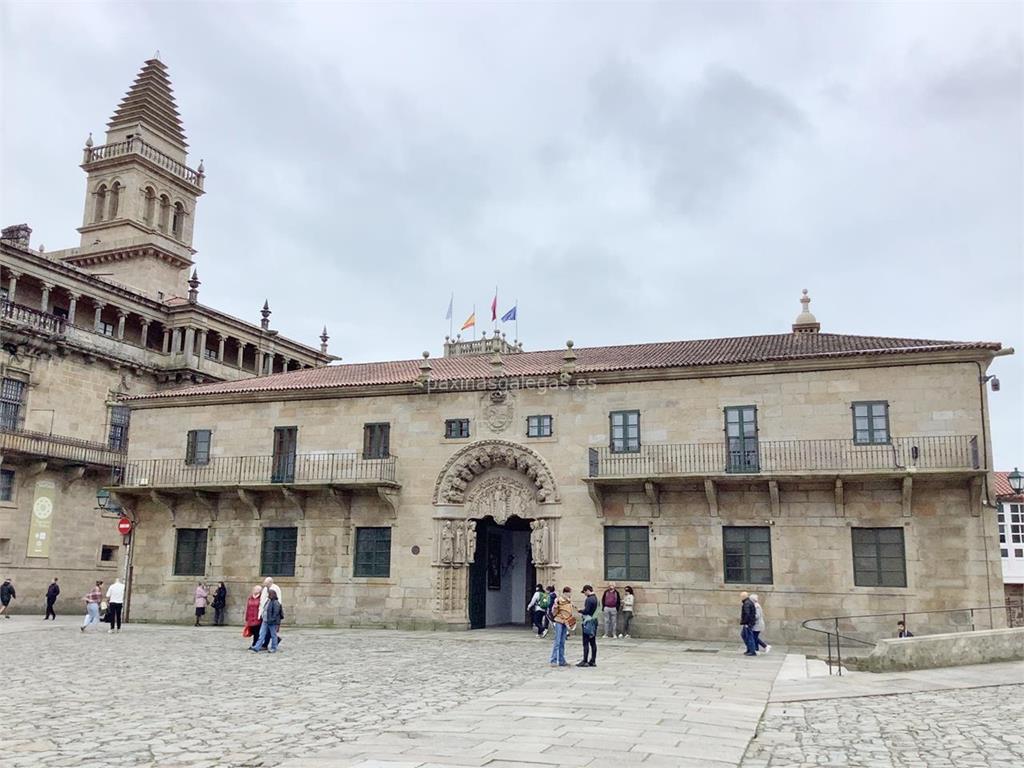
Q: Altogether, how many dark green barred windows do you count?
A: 6